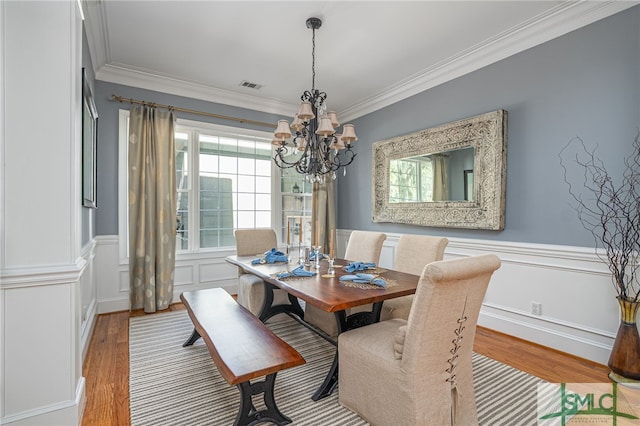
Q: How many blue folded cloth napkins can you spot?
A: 5